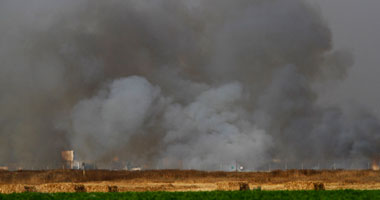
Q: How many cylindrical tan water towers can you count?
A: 1